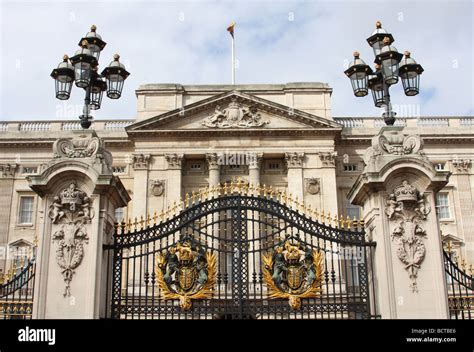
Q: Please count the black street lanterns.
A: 10